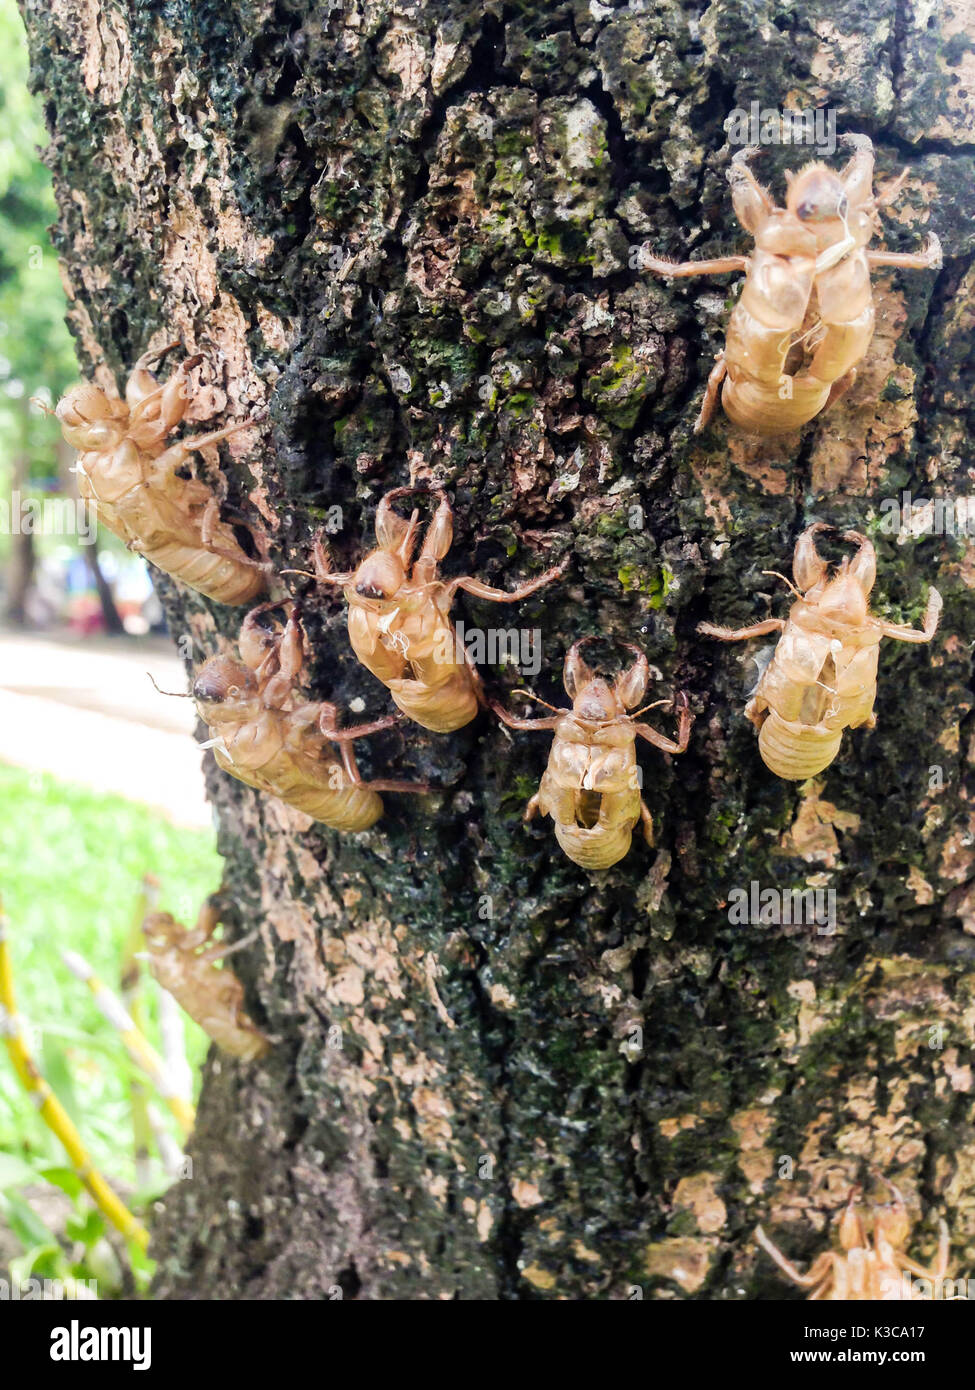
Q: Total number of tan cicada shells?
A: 8